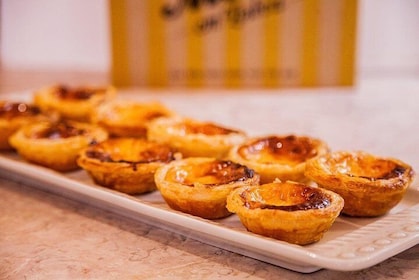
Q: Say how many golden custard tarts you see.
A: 10